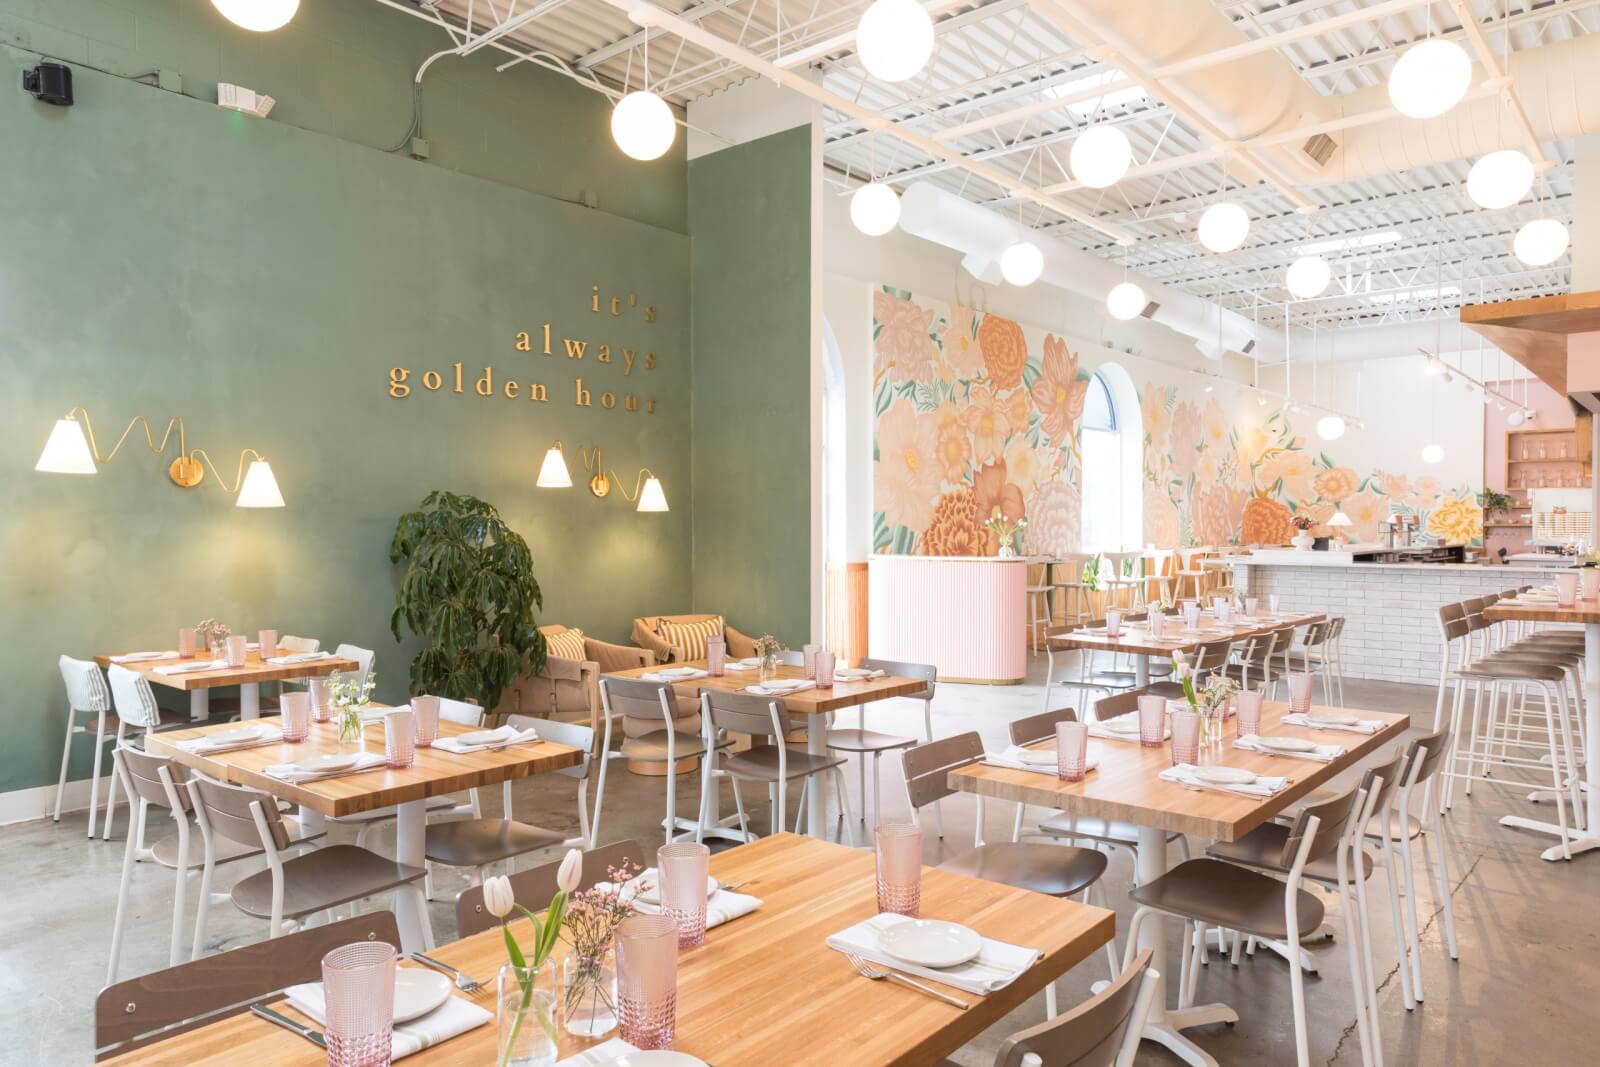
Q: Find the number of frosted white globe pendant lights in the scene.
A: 14